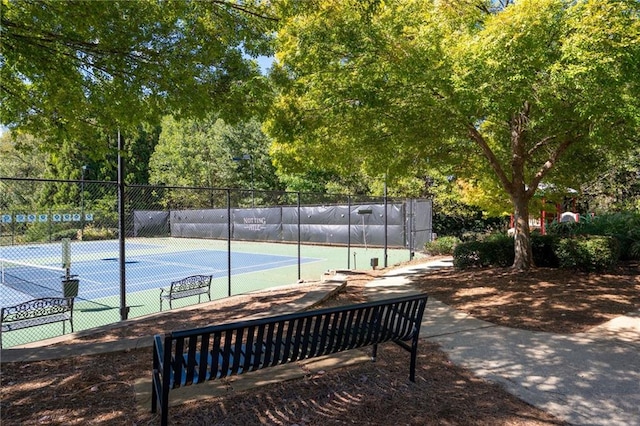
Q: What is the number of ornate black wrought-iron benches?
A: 2